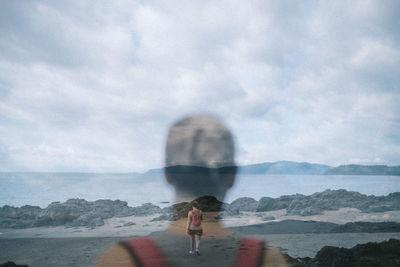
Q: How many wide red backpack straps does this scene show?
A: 2